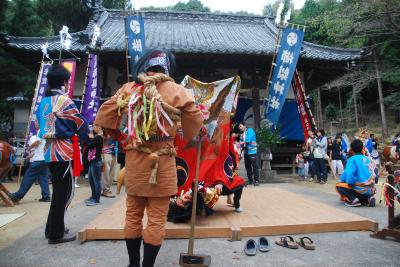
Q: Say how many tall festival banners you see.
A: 6